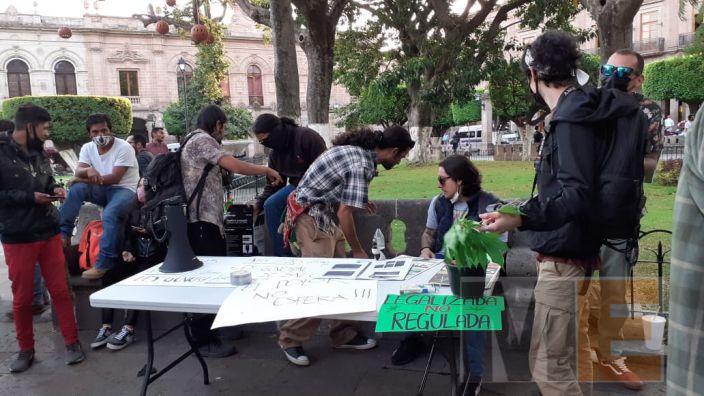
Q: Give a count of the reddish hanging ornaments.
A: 5